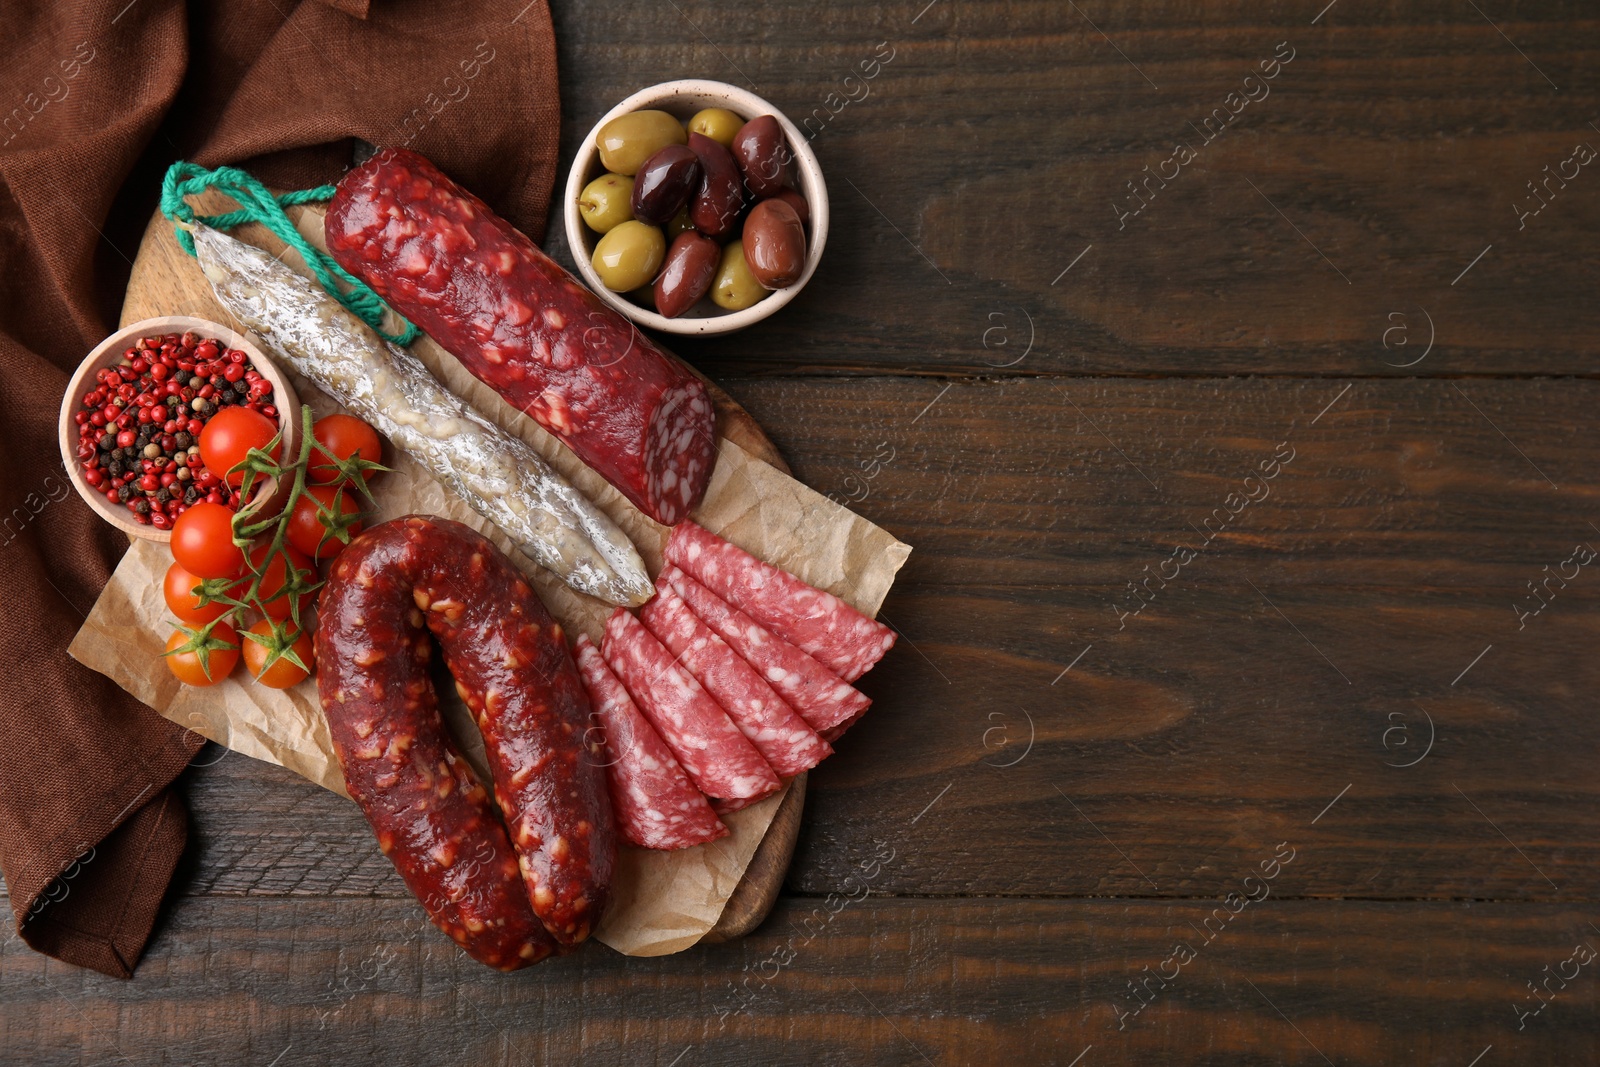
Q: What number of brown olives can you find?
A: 6